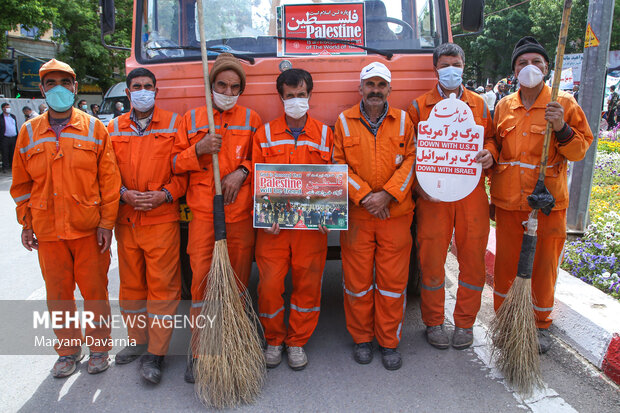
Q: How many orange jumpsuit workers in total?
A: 7